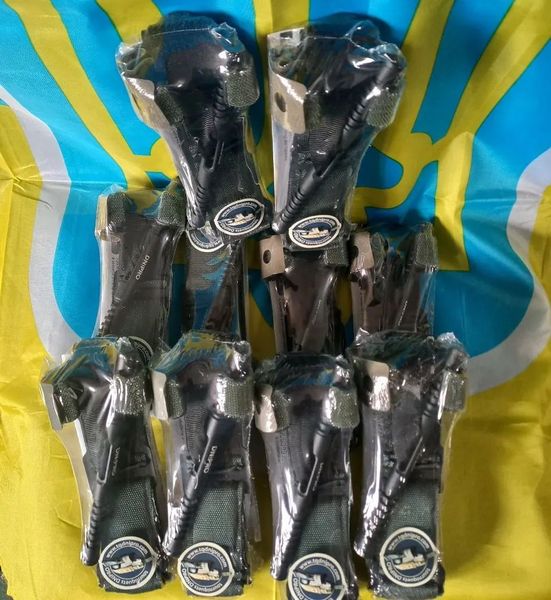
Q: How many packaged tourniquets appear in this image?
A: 10